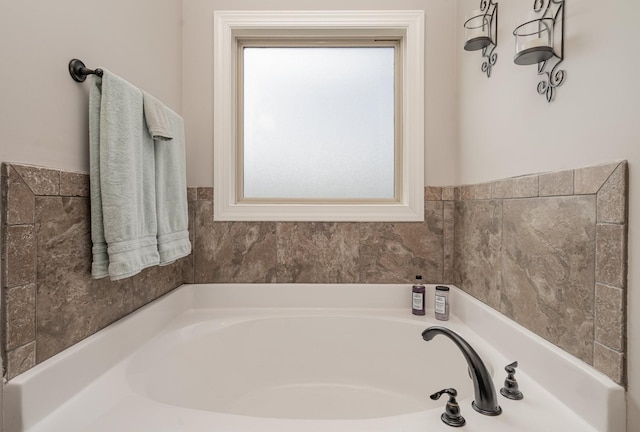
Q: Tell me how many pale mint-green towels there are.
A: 2